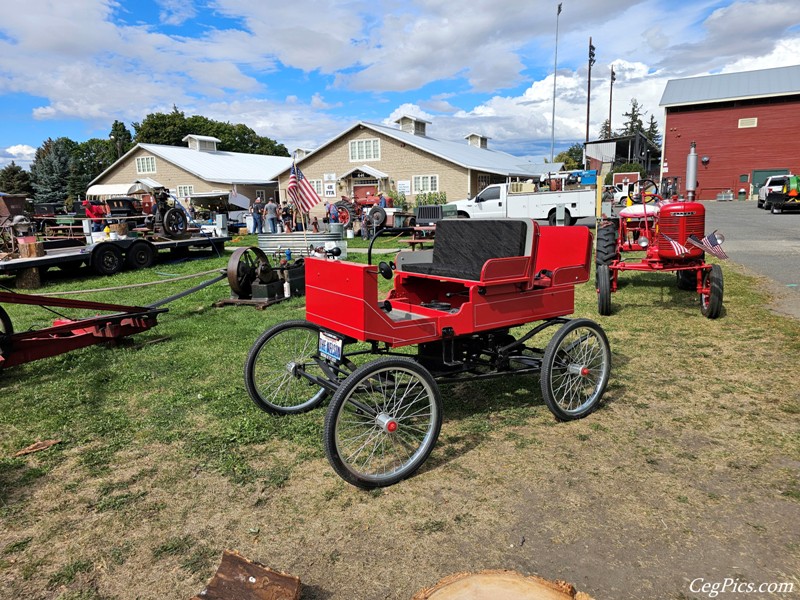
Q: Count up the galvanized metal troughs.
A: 1